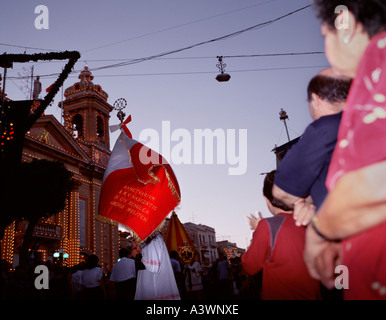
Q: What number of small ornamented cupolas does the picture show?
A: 1